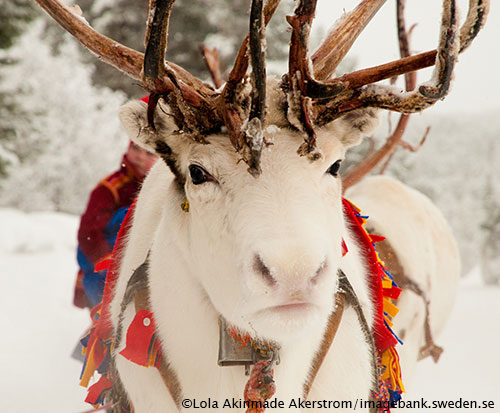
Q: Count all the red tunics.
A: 1